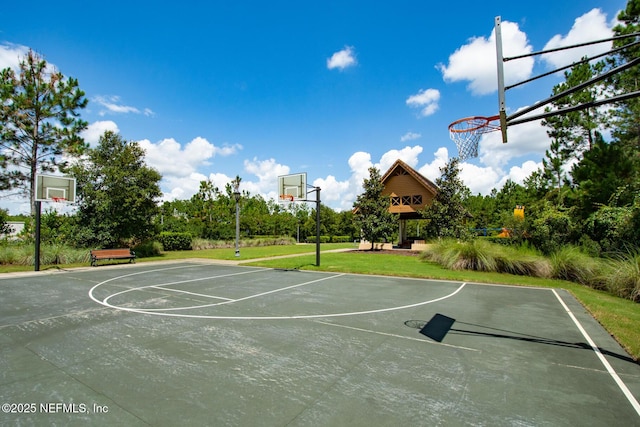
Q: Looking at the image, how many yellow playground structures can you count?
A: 1